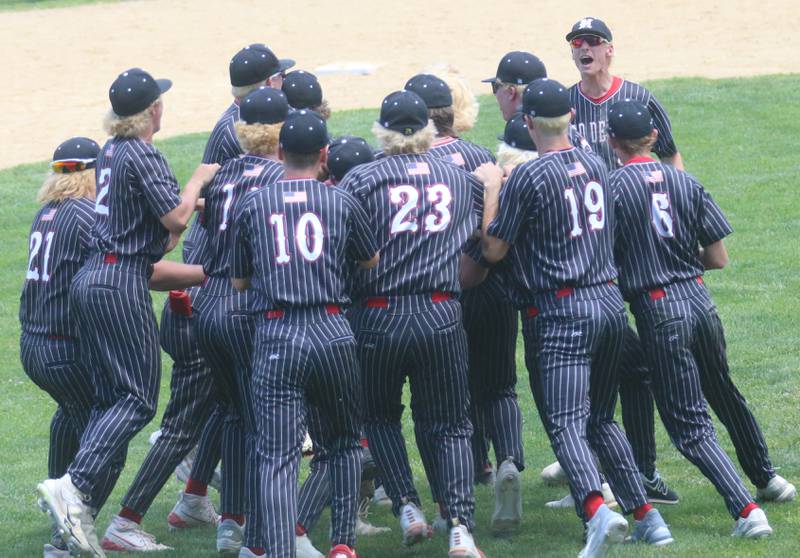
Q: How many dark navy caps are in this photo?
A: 14